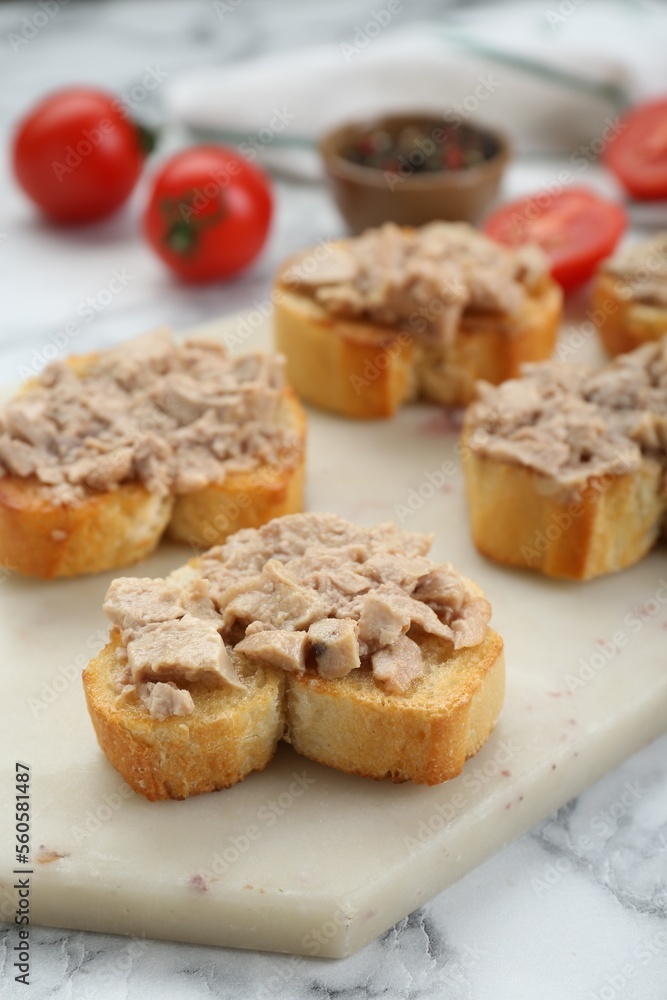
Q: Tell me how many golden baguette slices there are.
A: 5